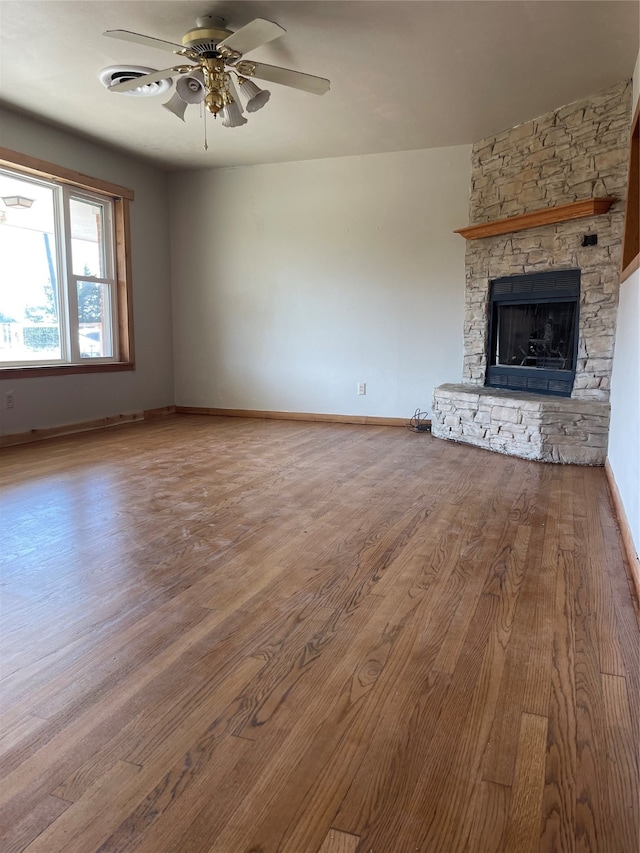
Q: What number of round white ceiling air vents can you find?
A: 1